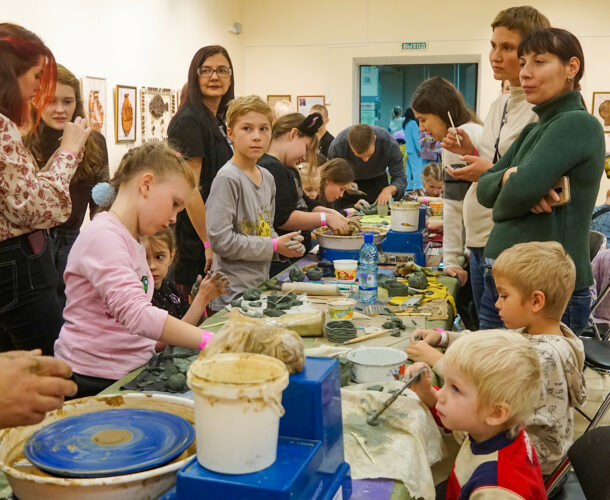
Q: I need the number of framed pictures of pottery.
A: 2